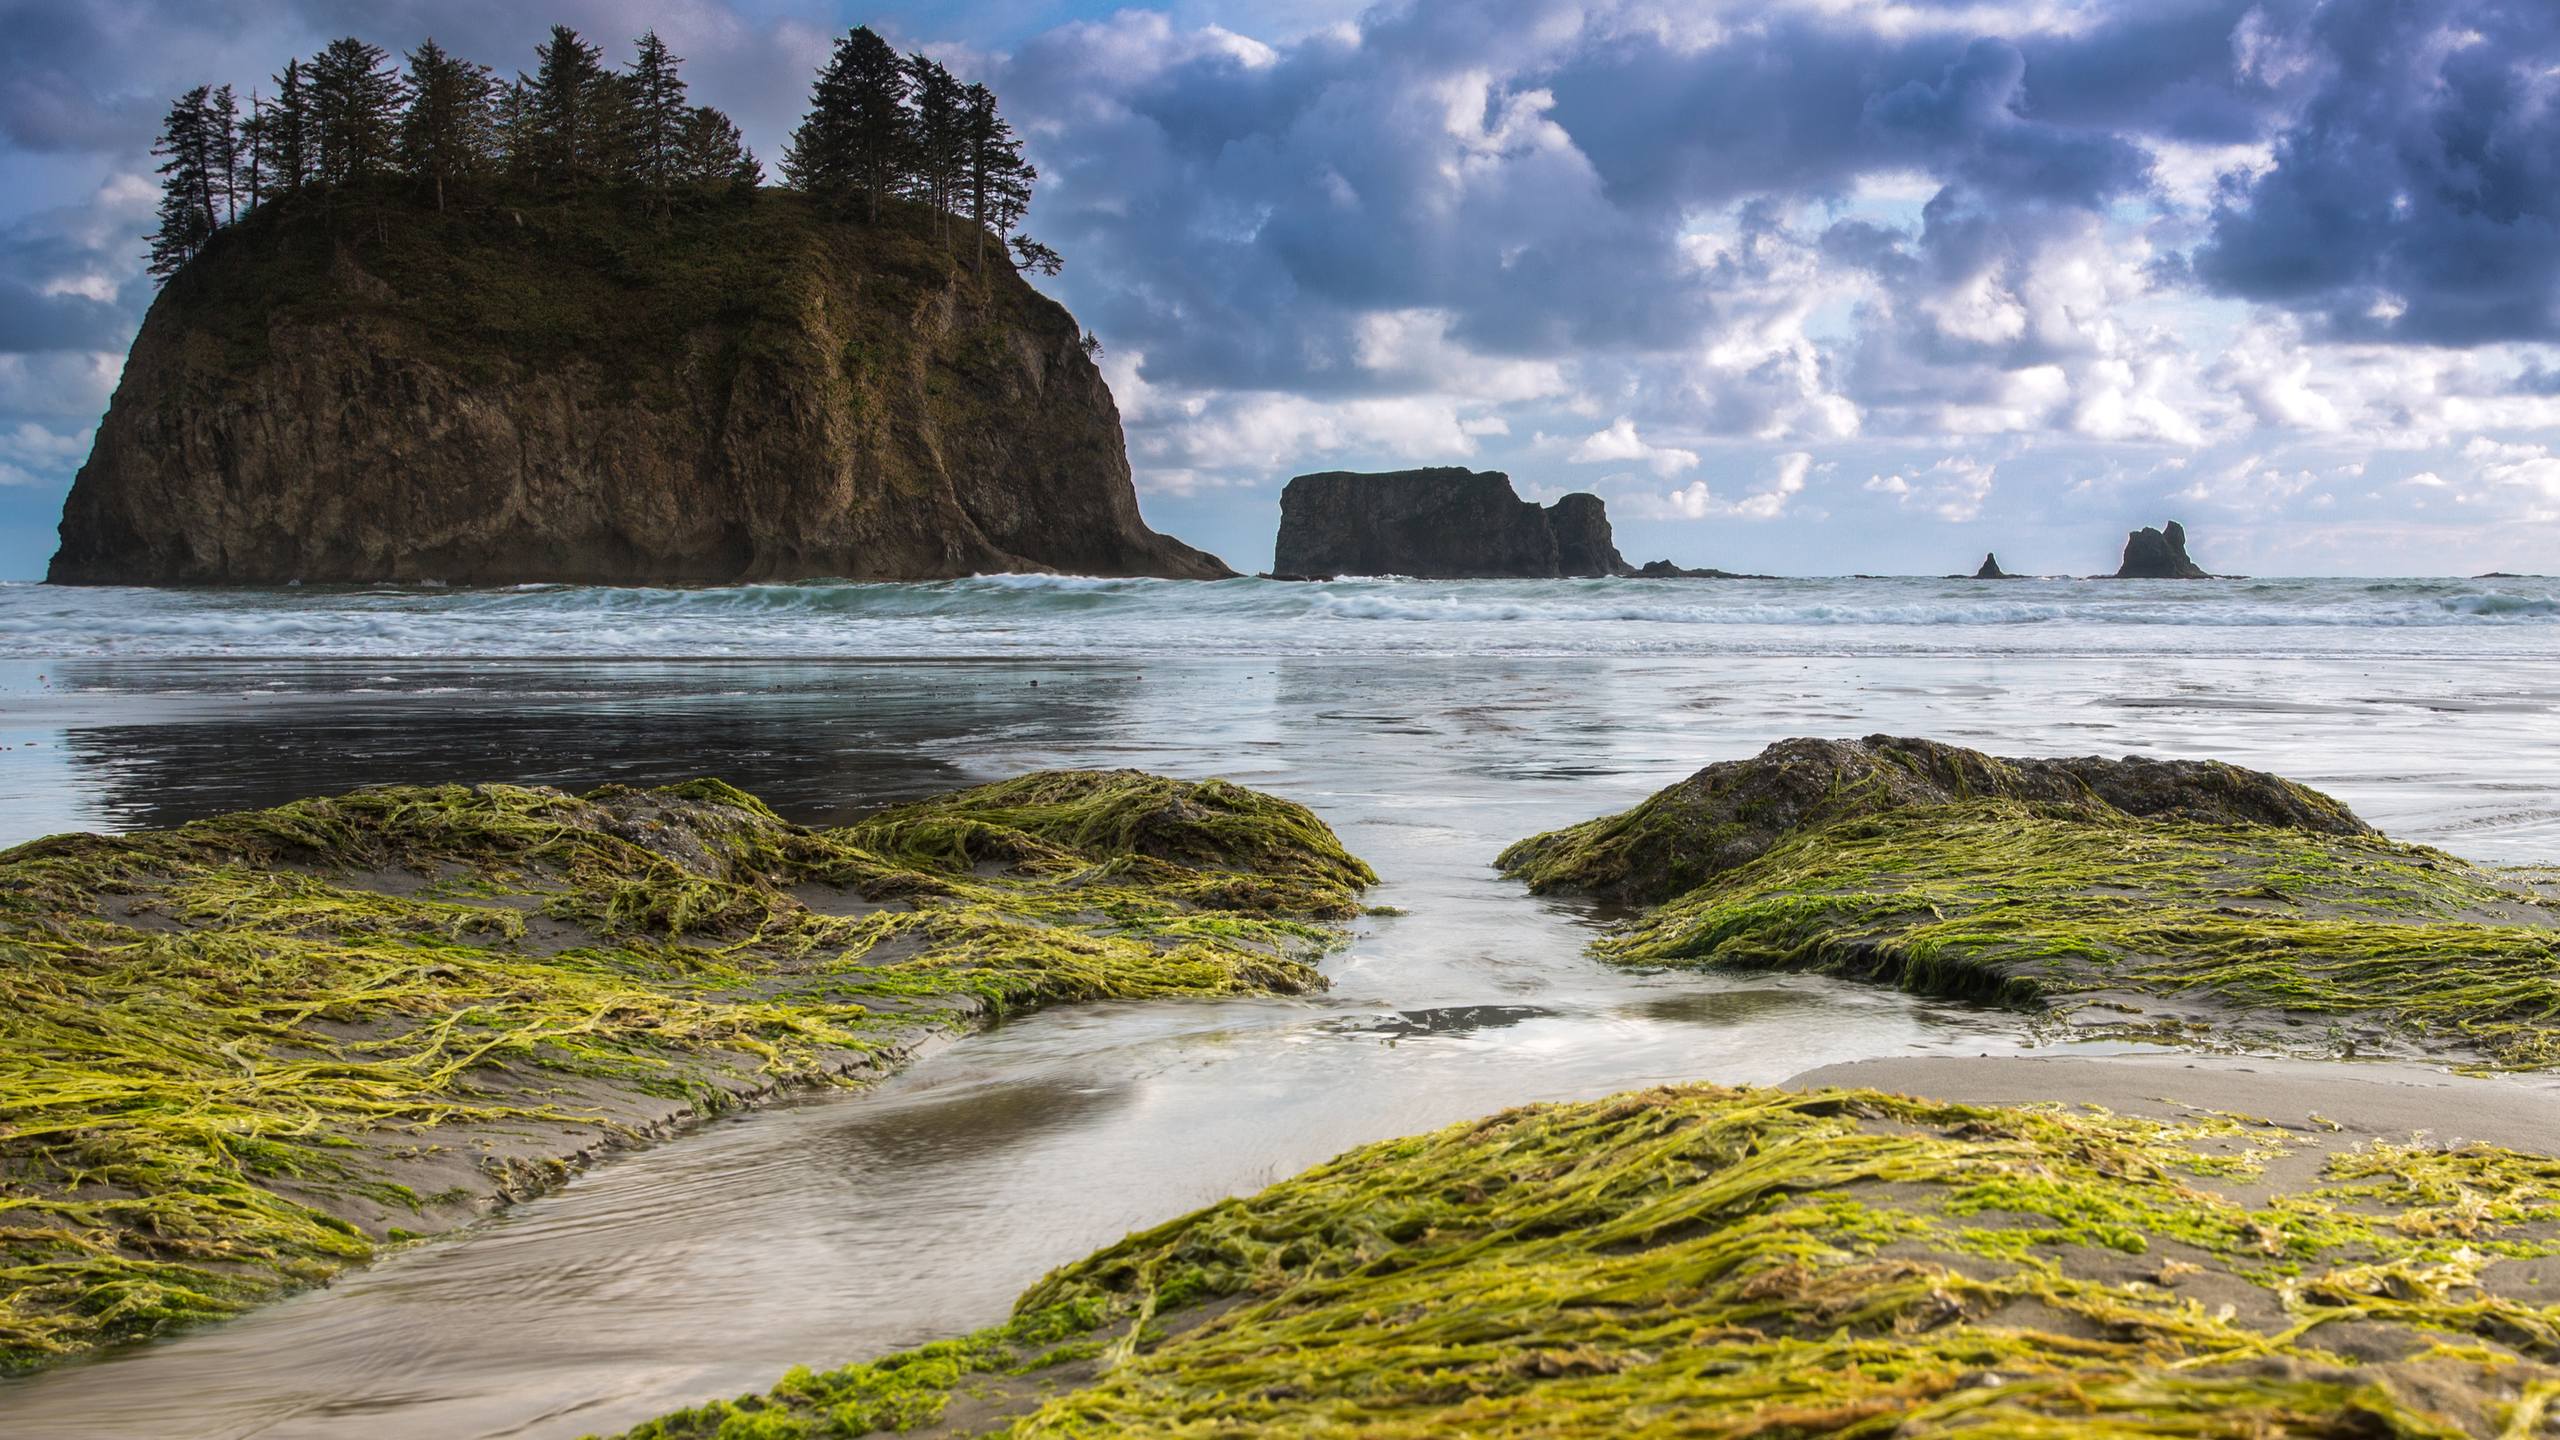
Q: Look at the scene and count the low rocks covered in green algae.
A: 3